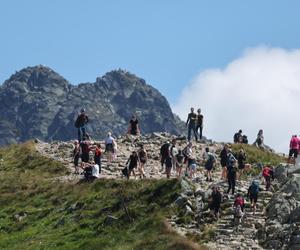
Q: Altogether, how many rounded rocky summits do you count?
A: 2